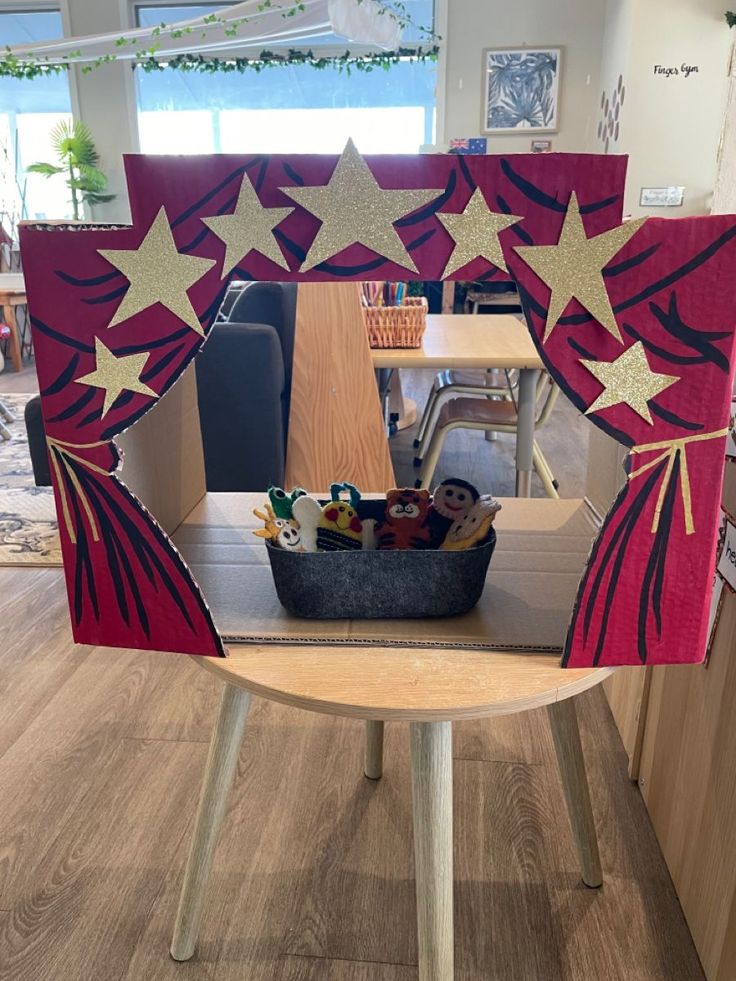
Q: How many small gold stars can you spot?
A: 4